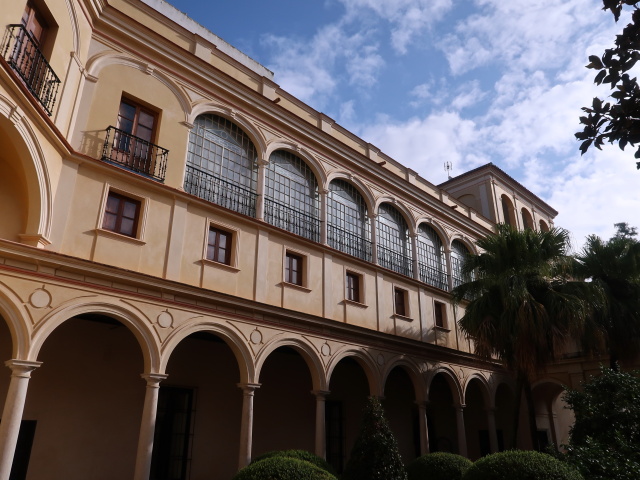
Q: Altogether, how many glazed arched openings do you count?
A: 6